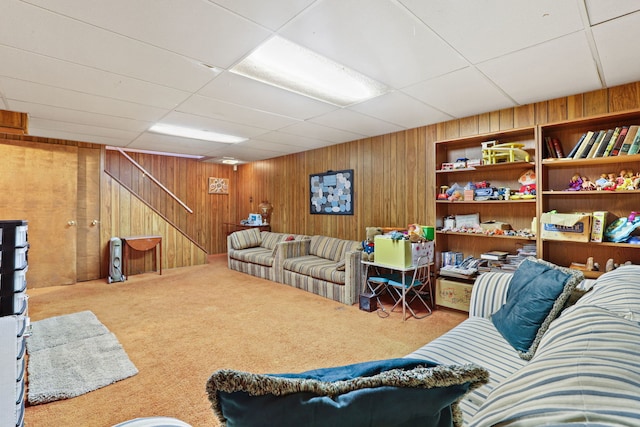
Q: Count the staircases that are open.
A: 1